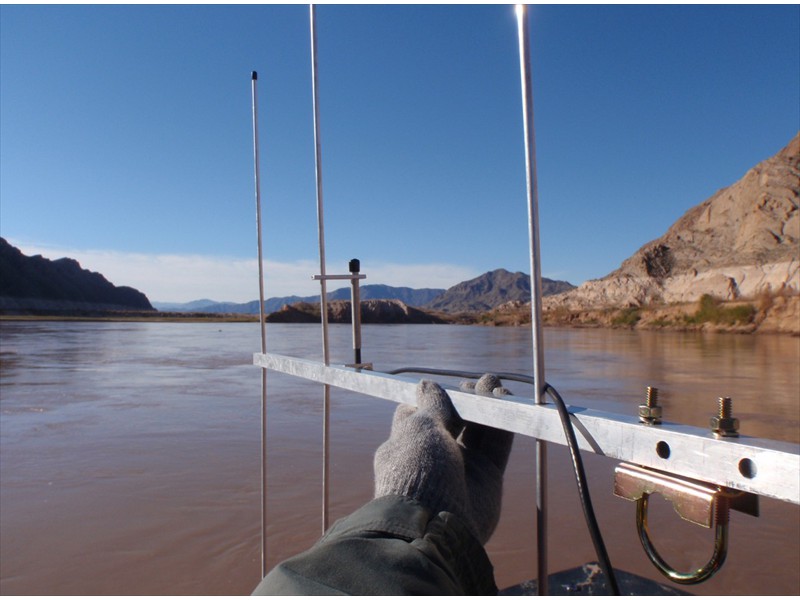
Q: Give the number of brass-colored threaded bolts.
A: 2